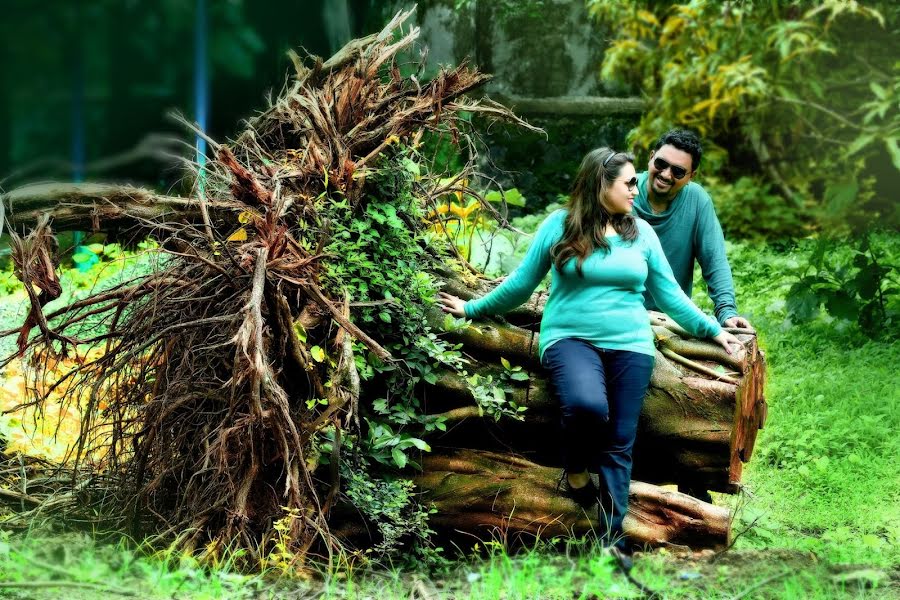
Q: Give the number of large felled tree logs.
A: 2